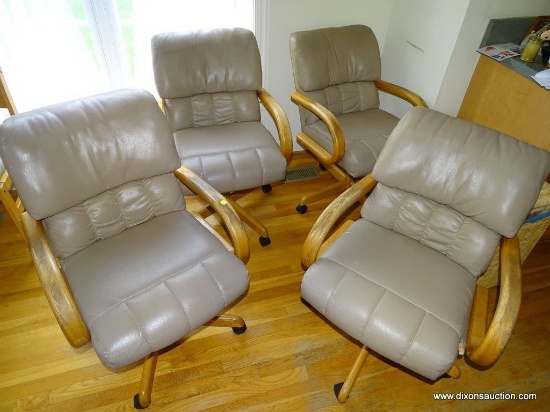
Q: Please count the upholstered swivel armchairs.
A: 4